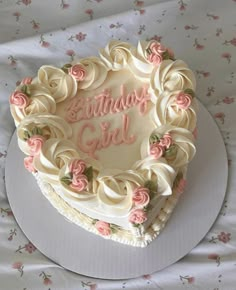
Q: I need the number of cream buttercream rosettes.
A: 13